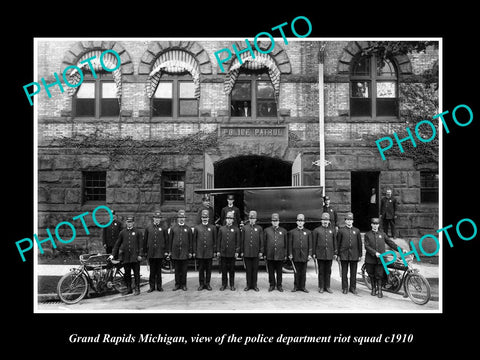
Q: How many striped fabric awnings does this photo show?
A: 3